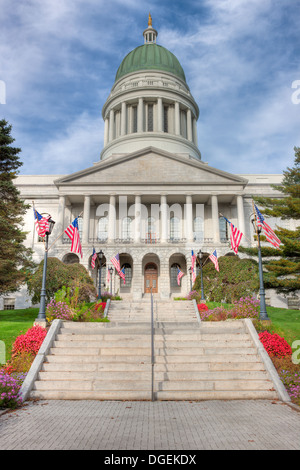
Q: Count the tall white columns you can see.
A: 8